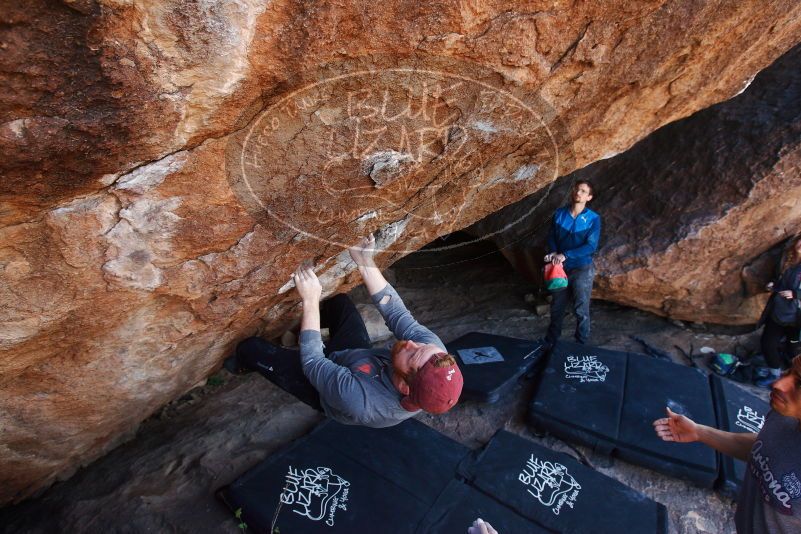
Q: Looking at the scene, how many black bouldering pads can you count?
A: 5